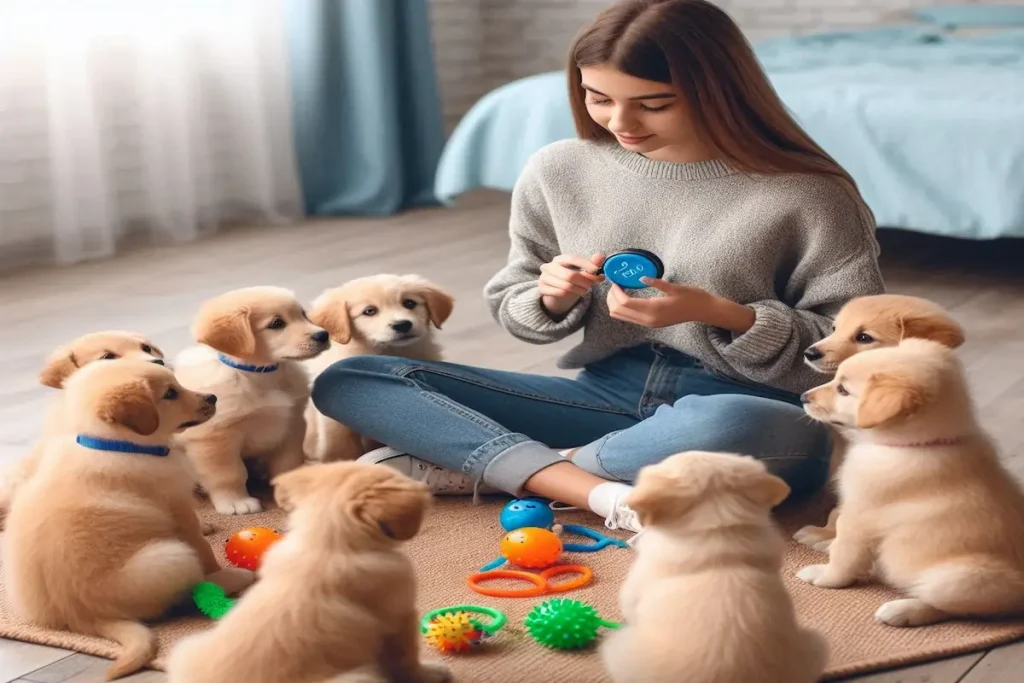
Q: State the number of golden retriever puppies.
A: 8